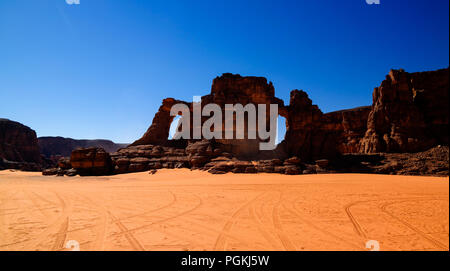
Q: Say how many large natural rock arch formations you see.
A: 2